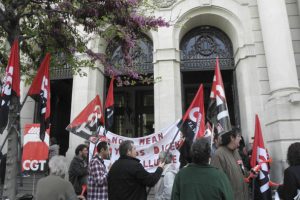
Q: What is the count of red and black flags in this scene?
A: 7